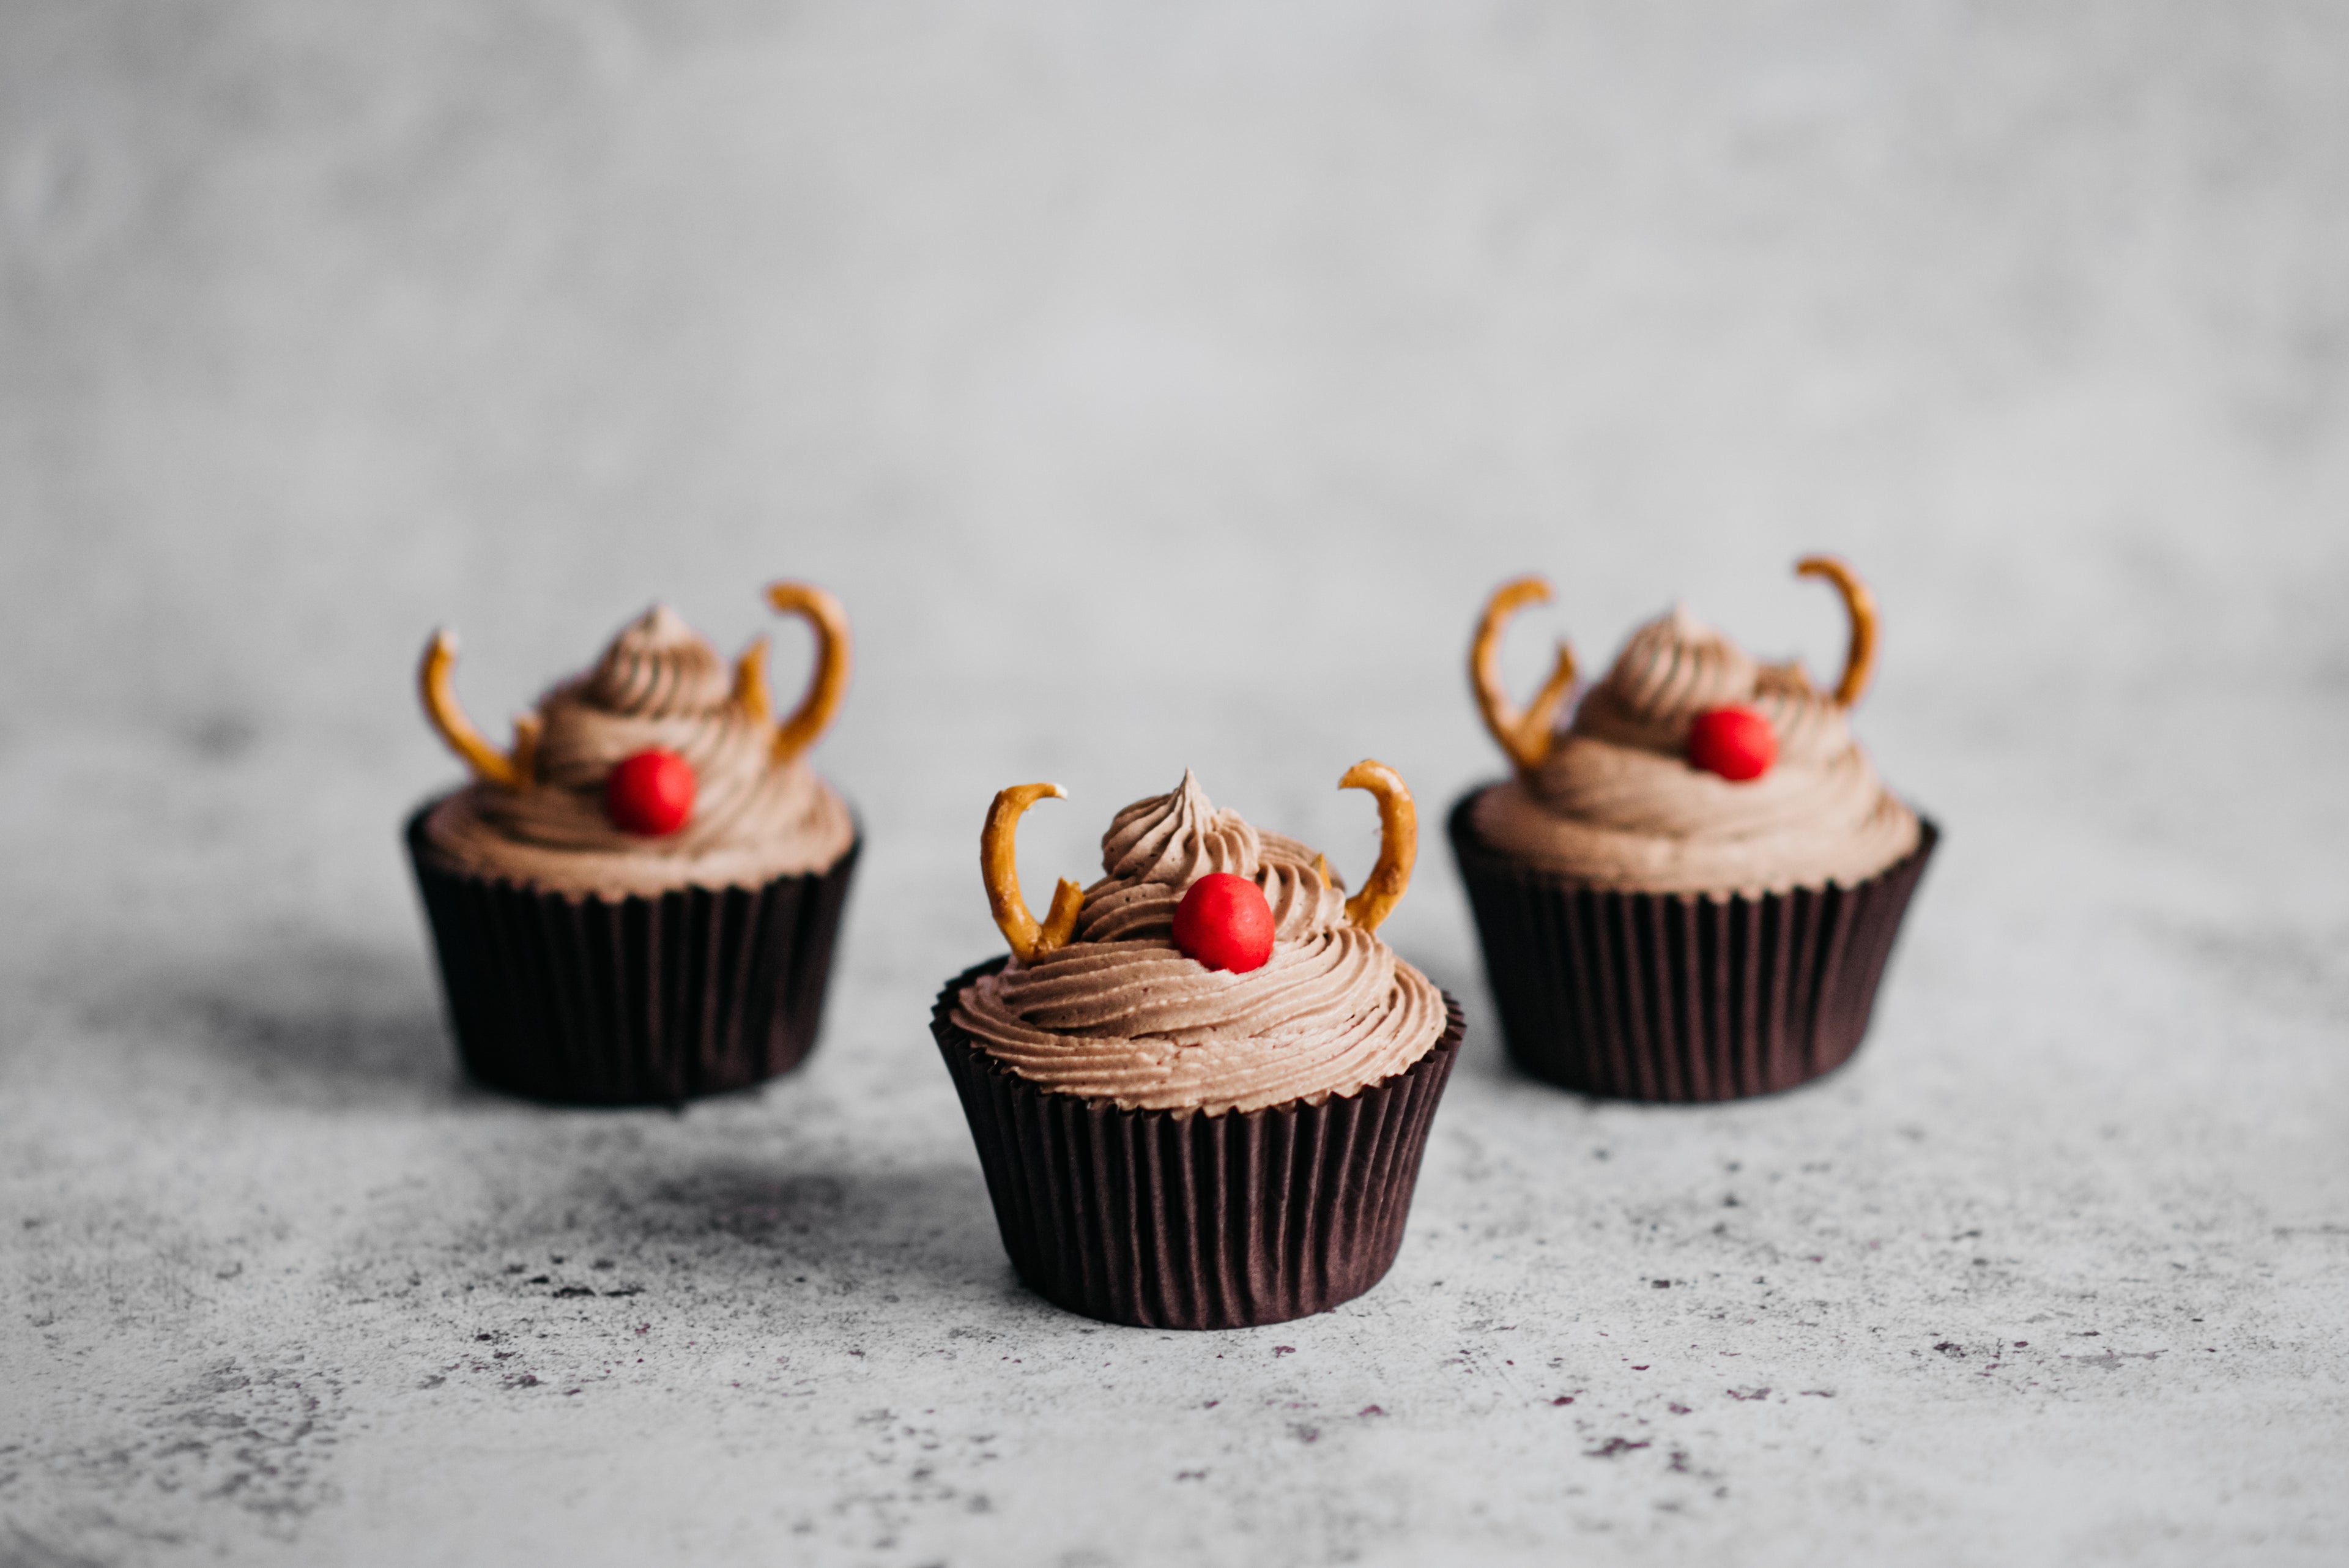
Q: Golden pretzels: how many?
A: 6